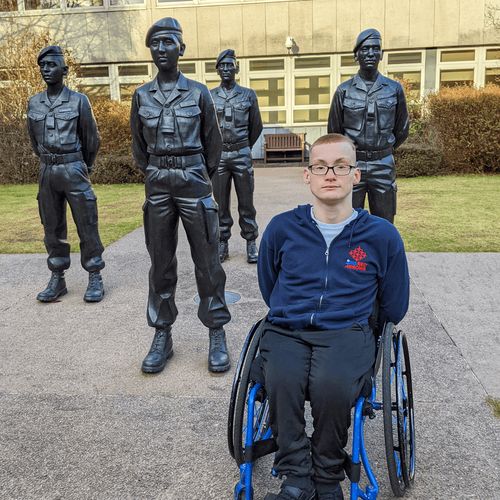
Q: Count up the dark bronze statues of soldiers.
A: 4